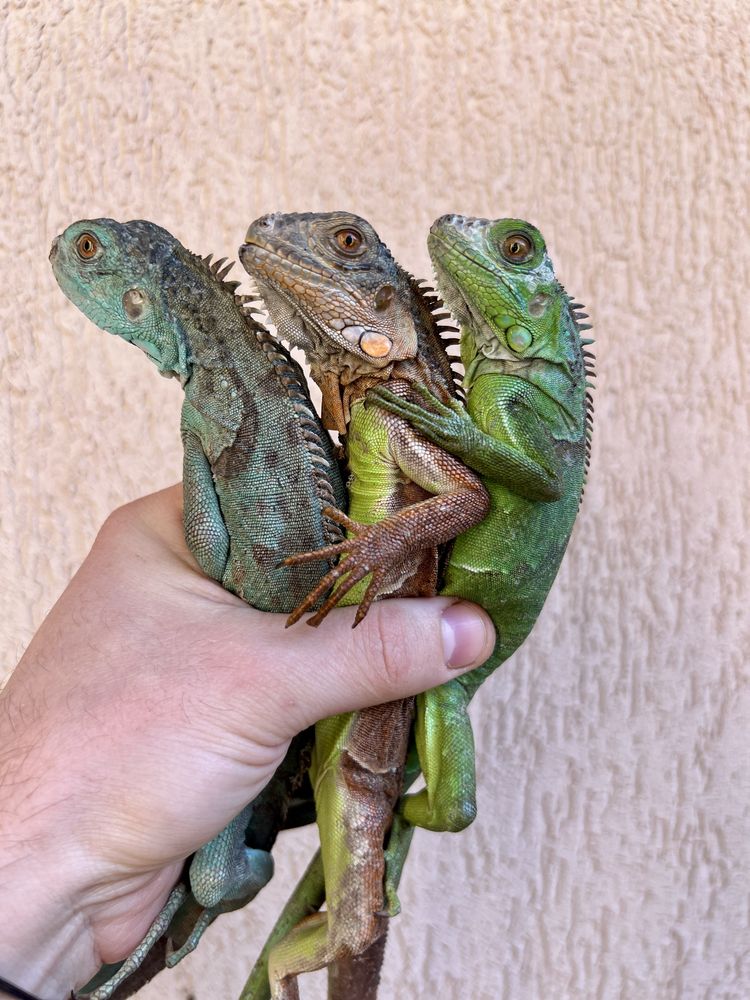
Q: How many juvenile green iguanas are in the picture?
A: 3